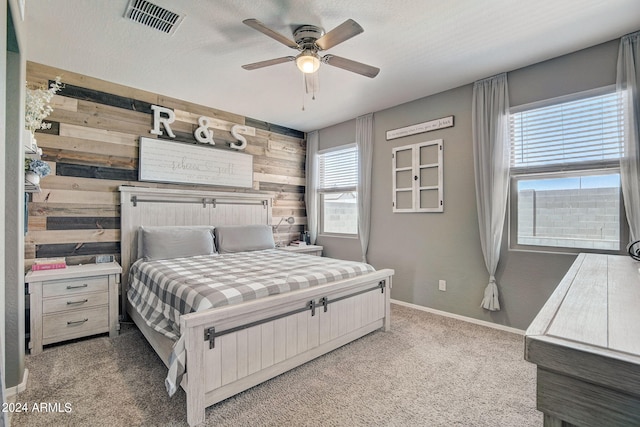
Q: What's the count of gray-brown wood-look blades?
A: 5